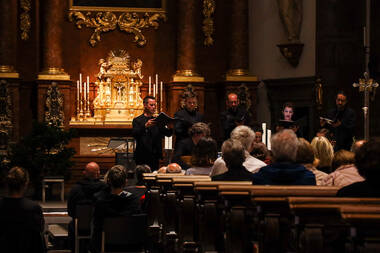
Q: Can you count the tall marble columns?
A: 4